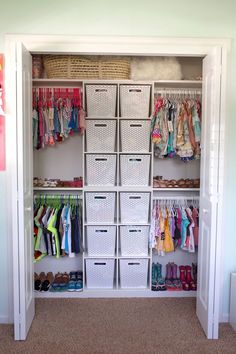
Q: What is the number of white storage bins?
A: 12